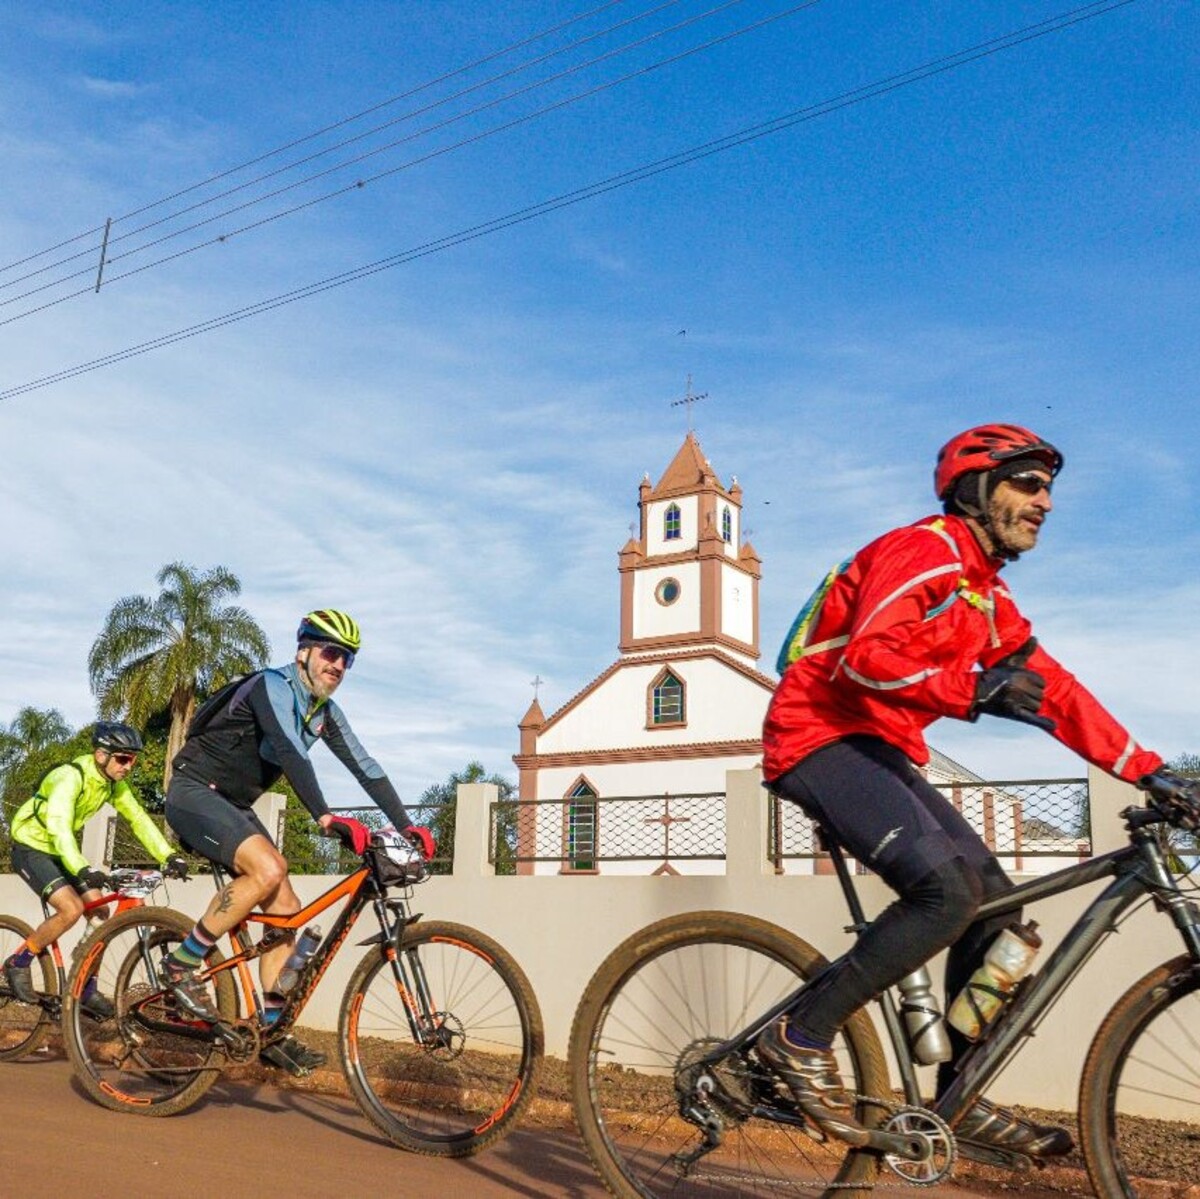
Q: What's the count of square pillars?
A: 5